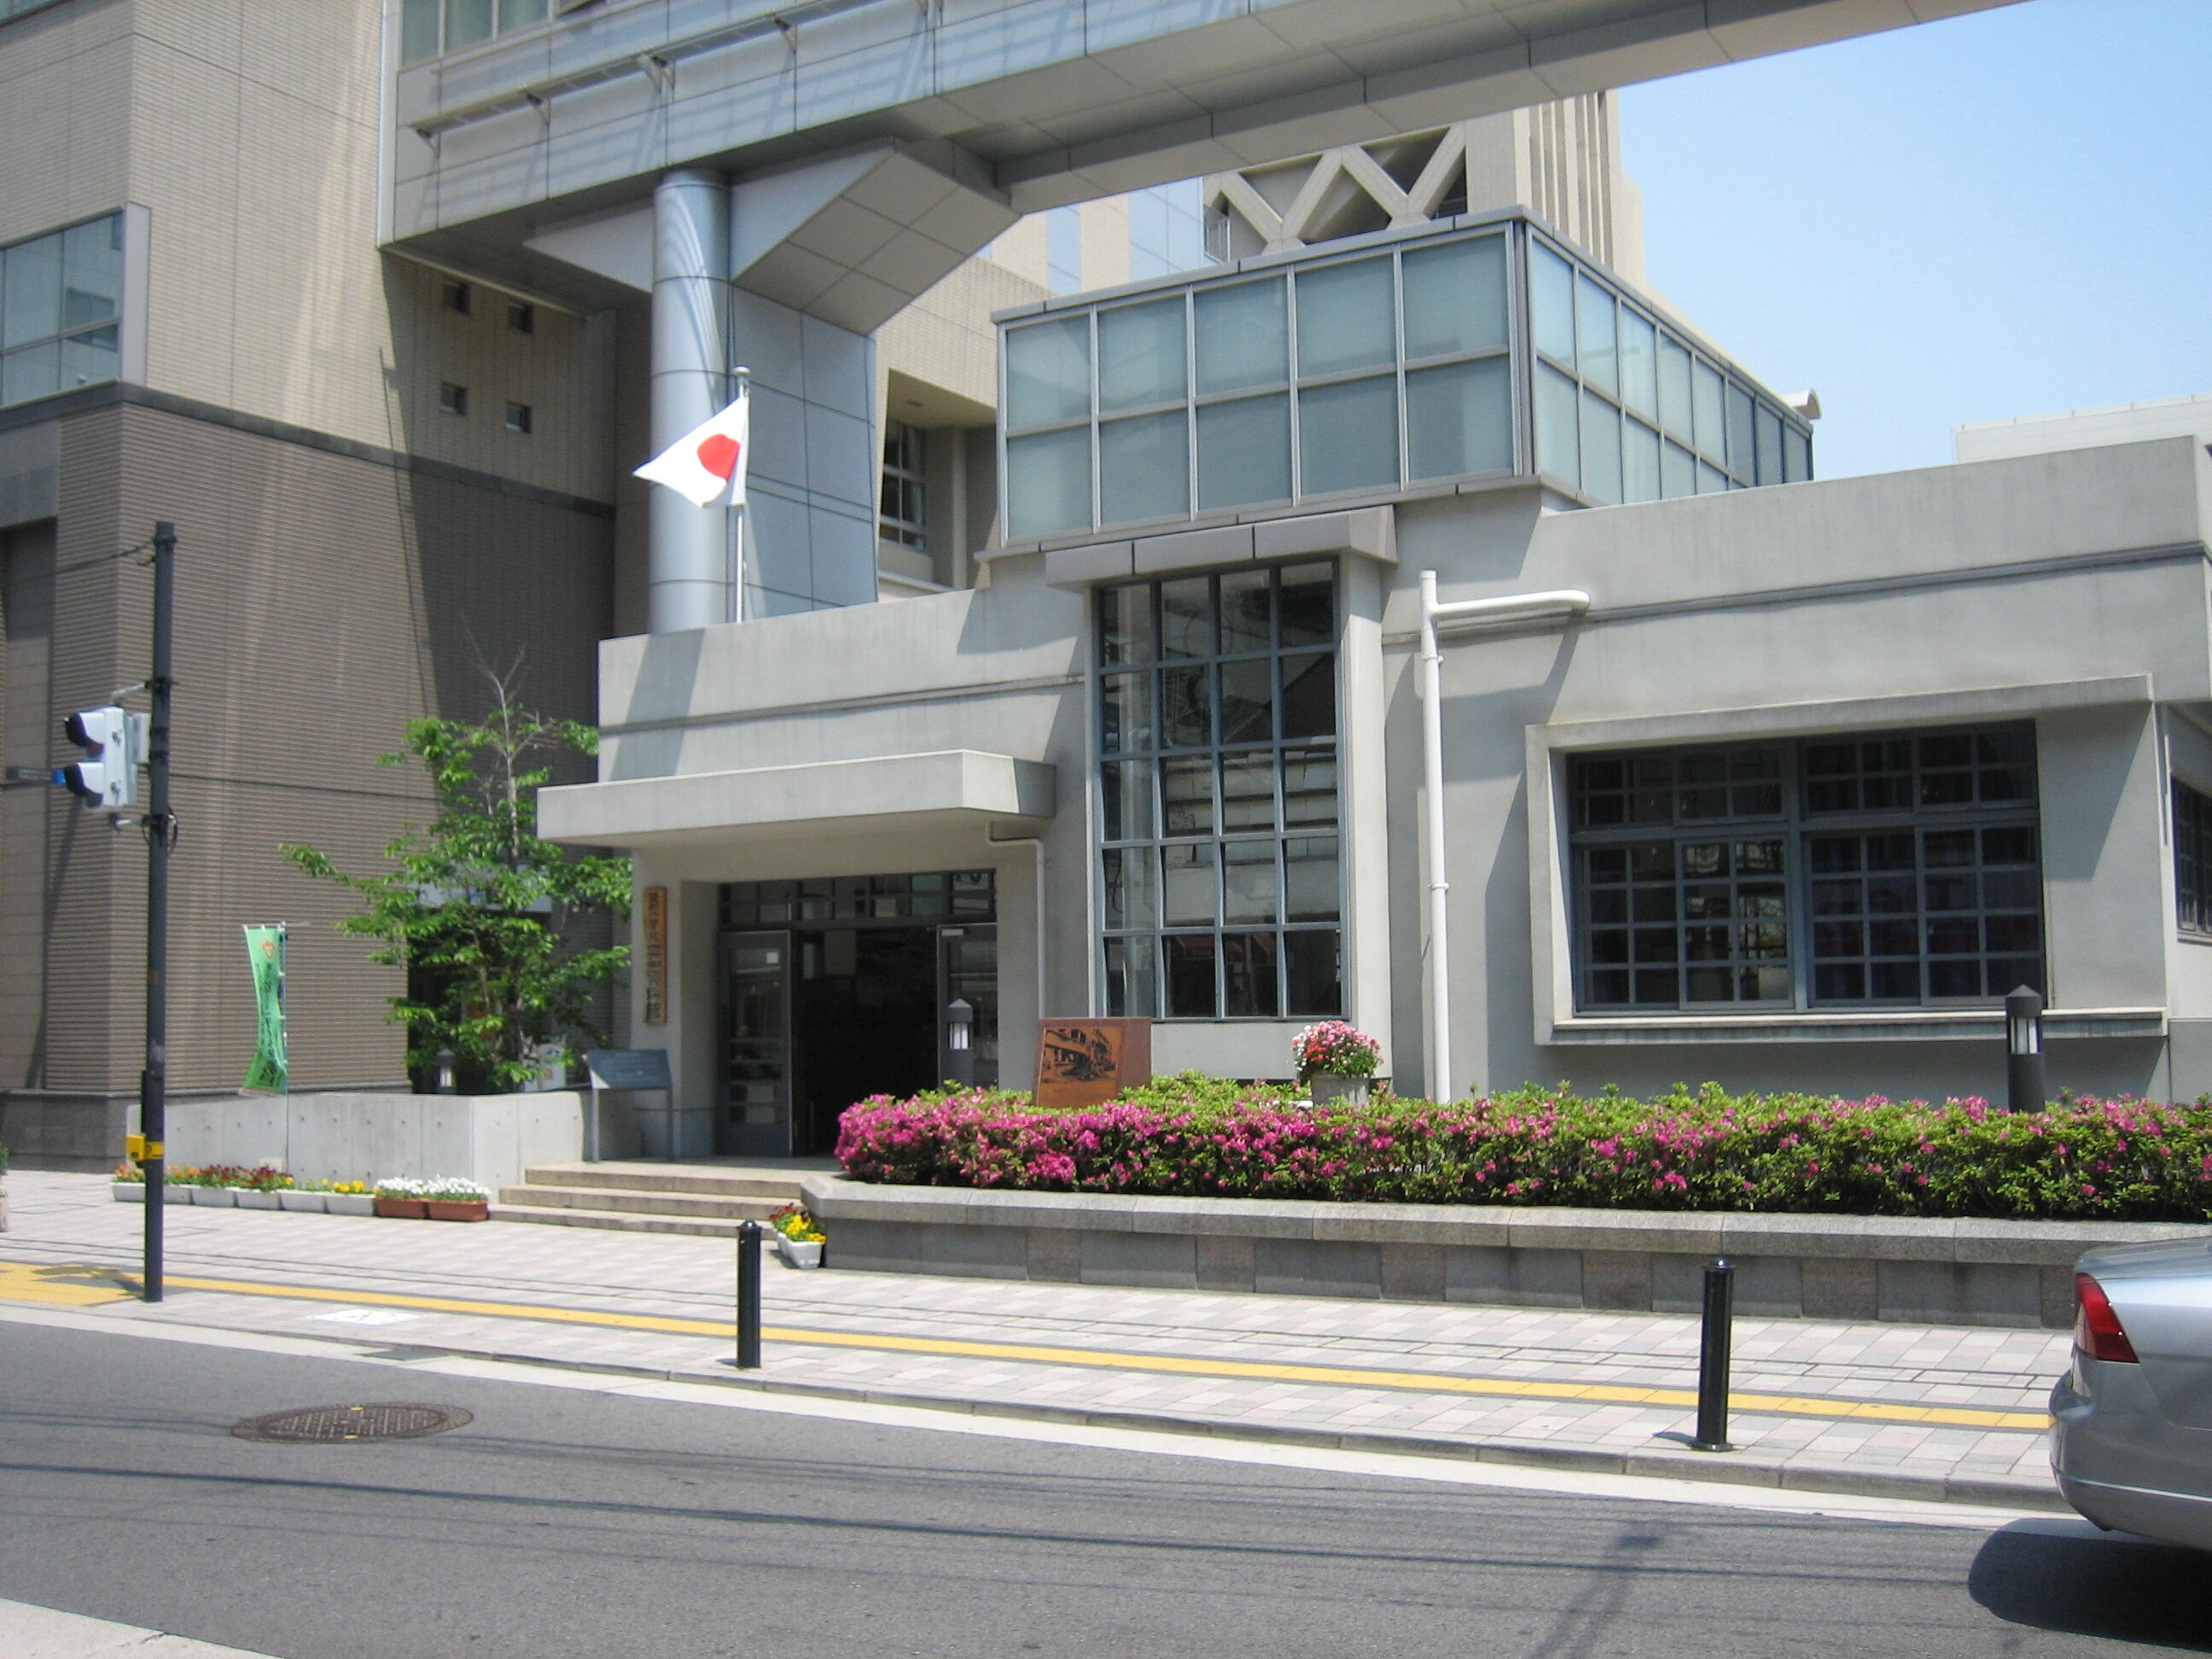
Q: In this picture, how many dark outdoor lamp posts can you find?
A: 3